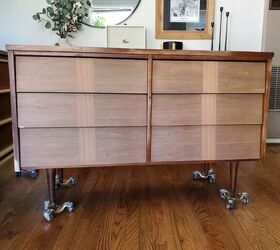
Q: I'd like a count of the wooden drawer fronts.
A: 6